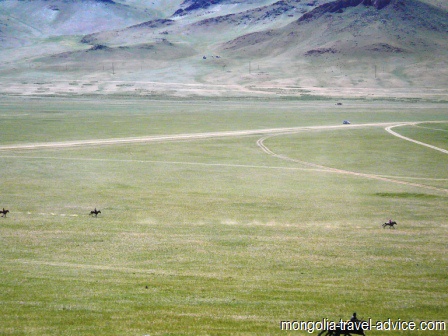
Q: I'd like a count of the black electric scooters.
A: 0